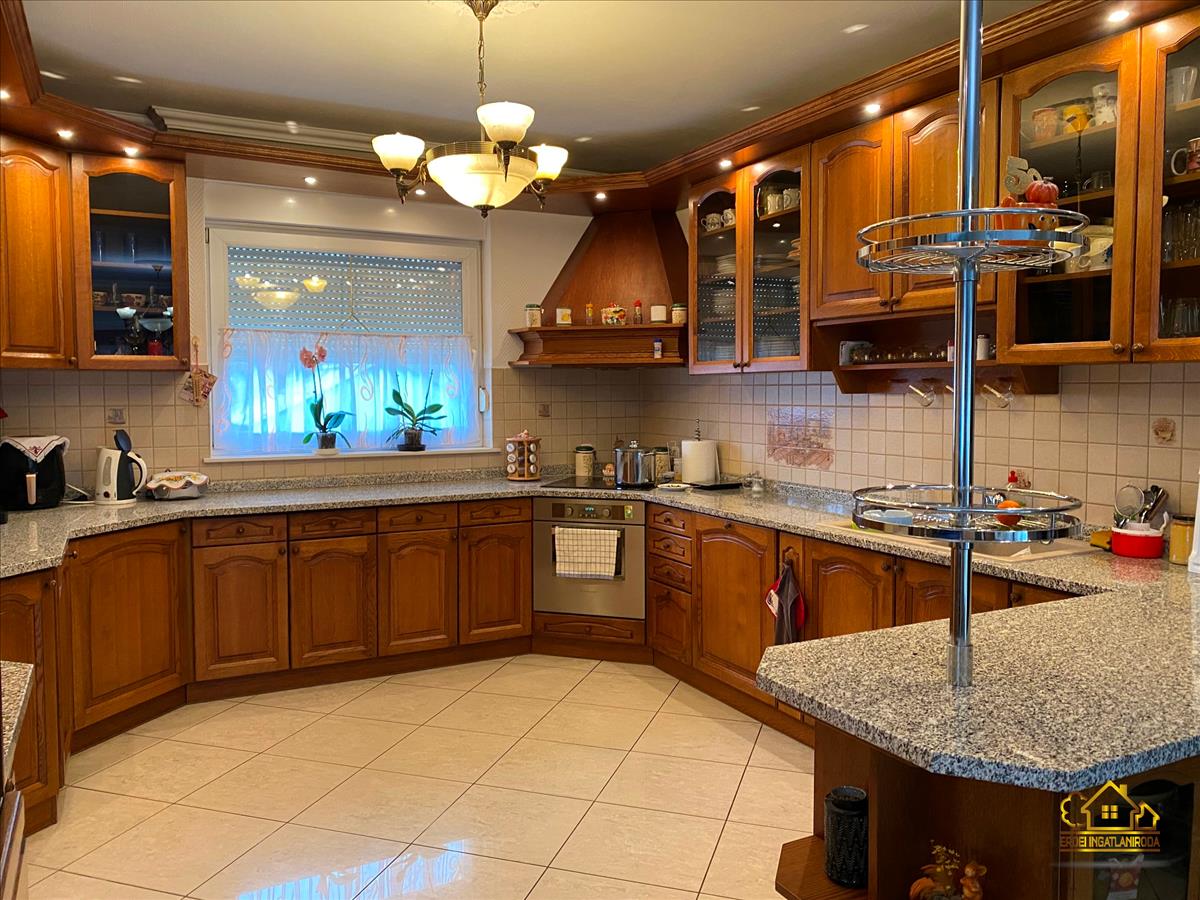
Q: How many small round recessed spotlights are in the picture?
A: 9